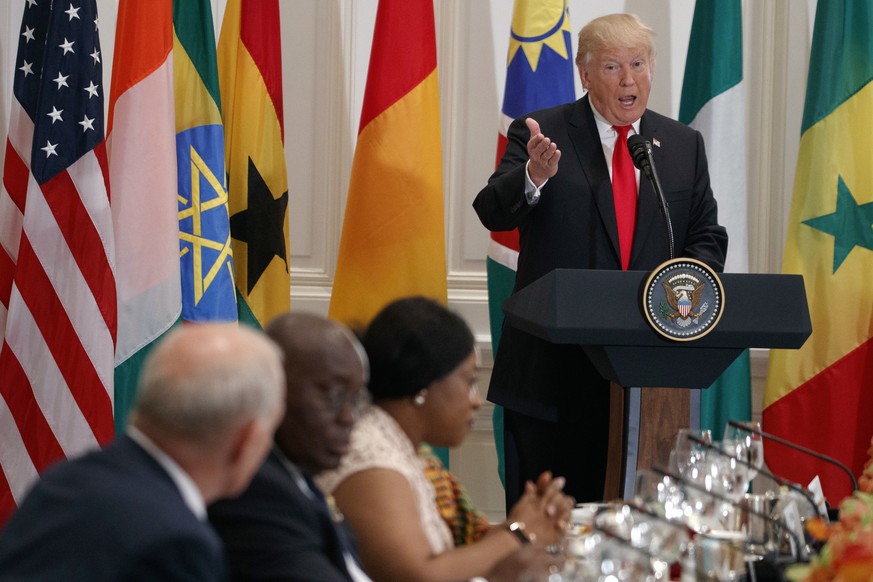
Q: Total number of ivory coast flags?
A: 1